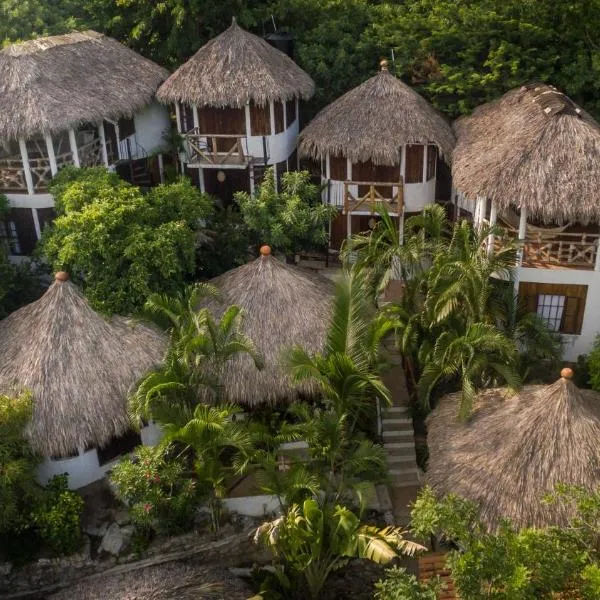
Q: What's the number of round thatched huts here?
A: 7